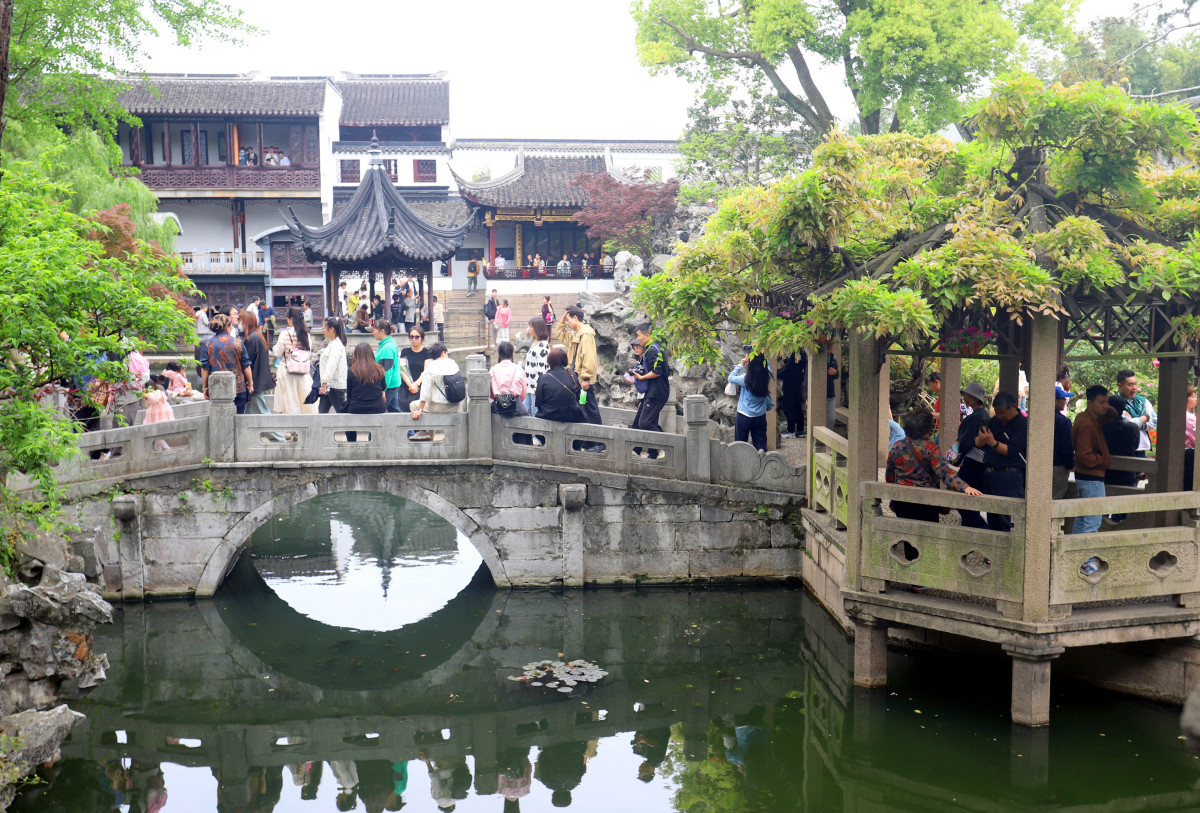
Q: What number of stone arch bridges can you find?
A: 1